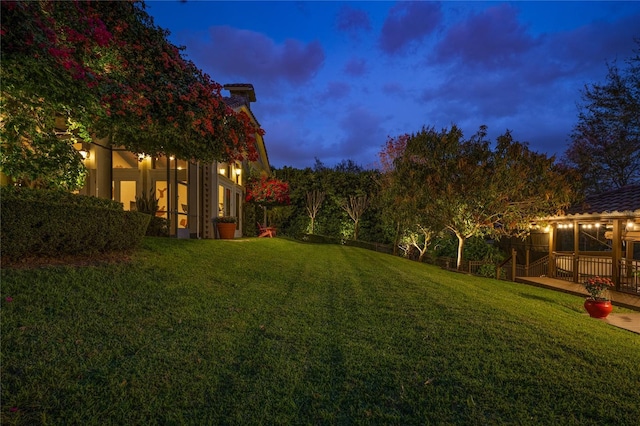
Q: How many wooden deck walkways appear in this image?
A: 1